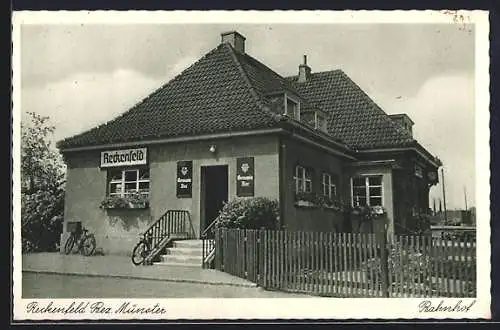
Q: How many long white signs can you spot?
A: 1